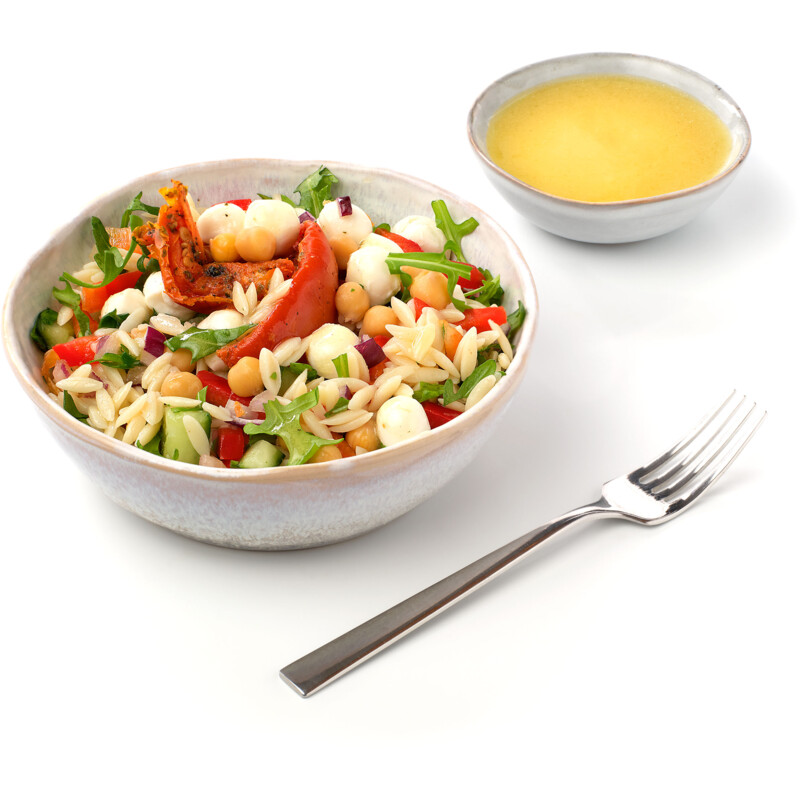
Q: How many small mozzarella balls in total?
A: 11